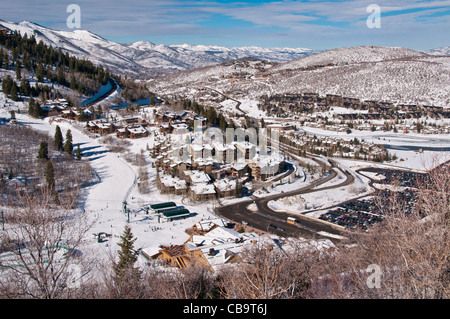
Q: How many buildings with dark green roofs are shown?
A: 2